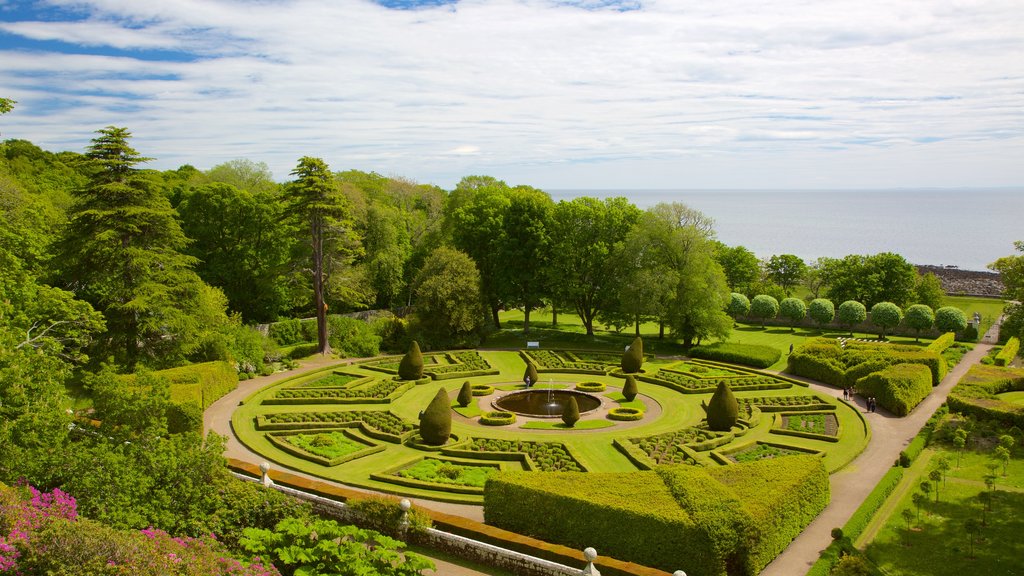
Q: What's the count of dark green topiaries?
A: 8